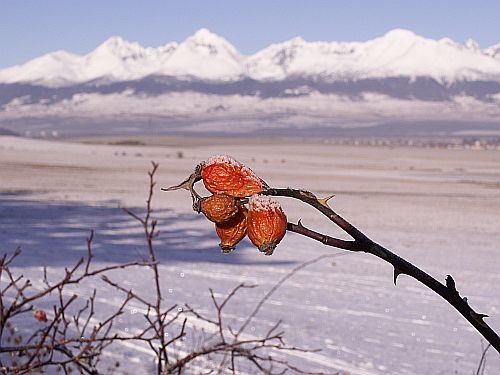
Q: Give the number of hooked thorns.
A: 4